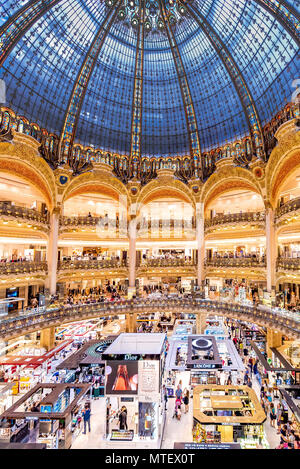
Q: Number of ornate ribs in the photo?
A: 6